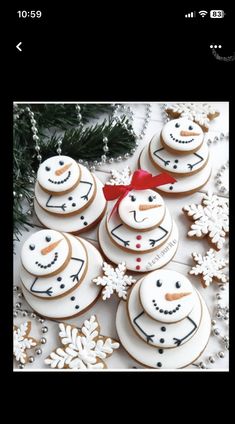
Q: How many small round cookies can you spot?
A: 5